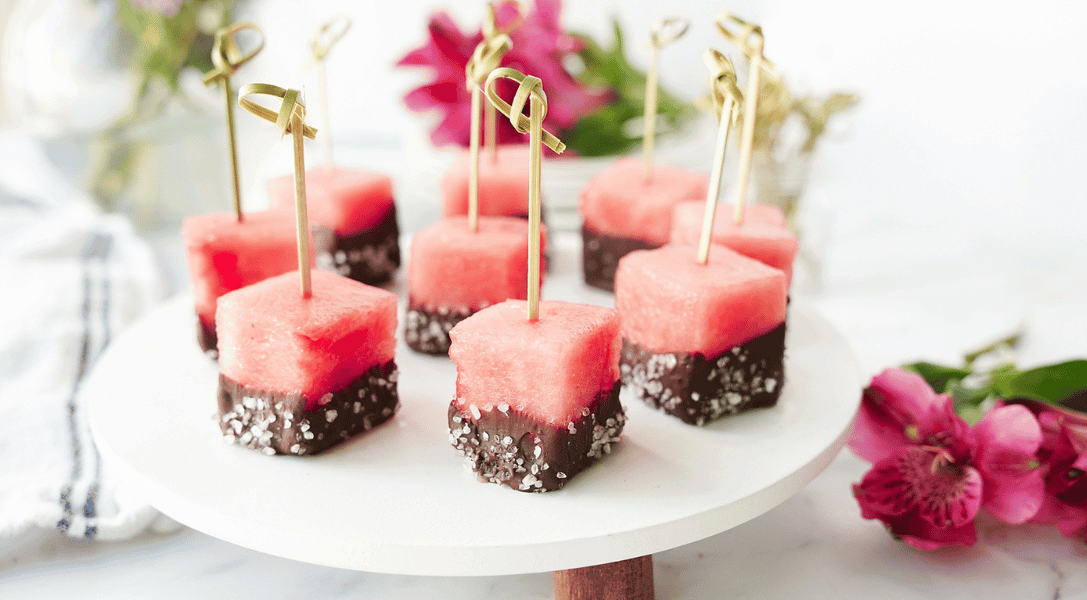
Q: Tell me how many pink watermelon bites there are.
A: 9